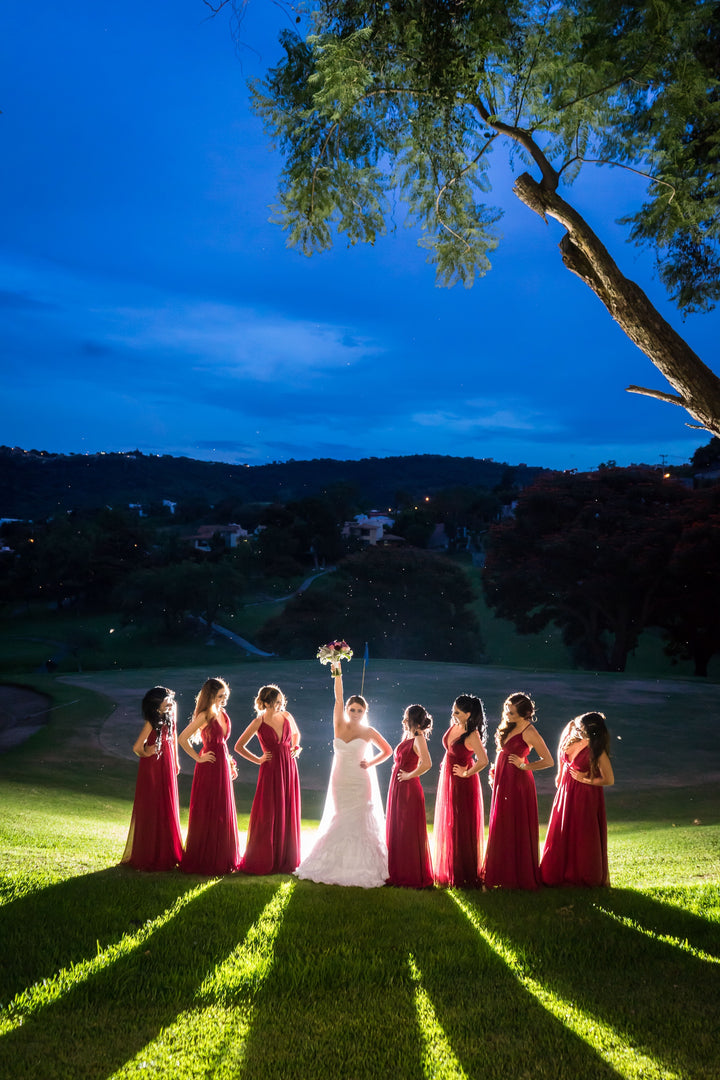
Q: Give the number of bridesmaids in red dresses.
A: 7